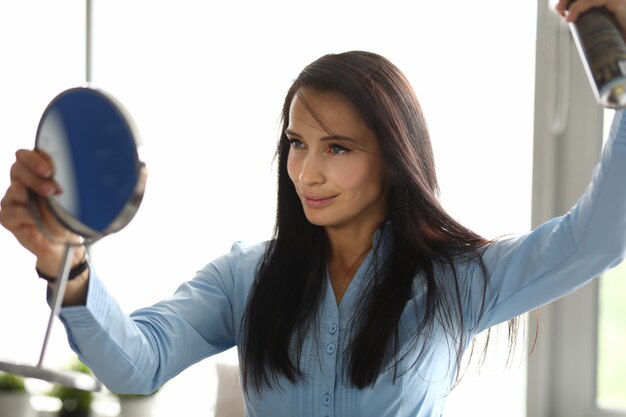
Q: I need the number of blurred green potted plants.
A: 3